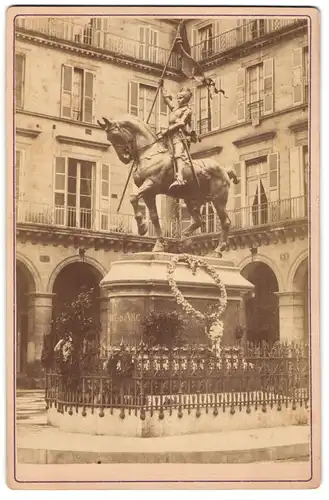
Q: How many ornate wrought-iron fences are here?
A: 1